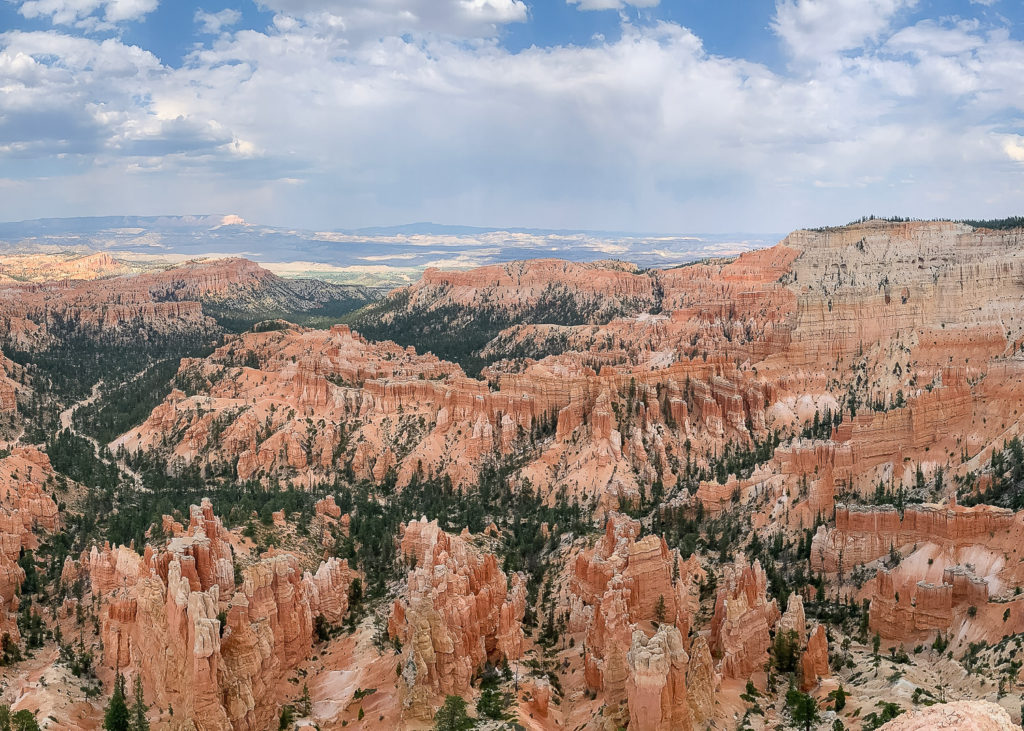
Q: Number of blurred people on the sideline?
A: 0